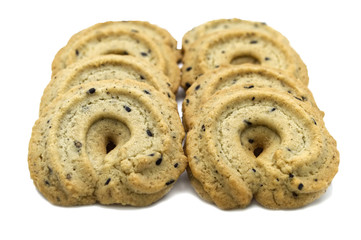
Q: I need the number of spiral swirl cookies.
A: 8